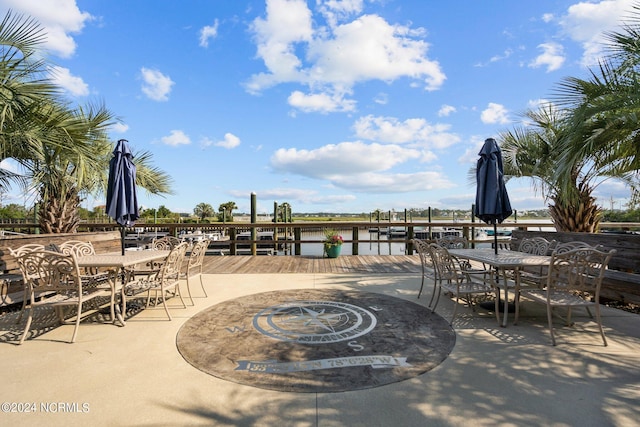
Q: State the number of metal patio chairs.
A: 12